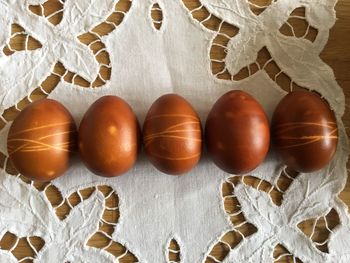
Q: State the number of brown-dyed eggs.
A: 5